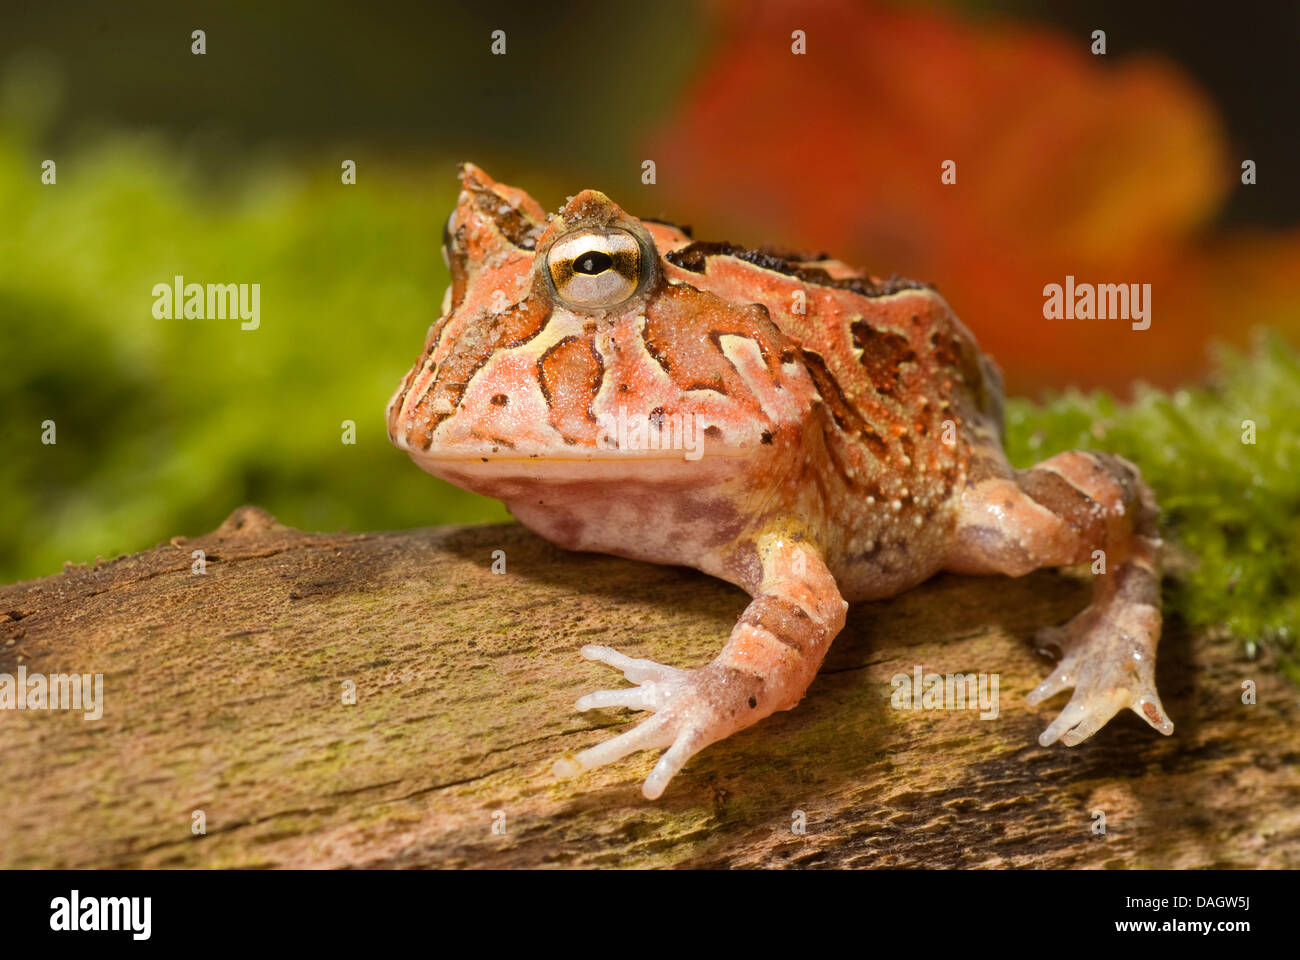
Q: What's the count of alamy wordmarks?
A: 6